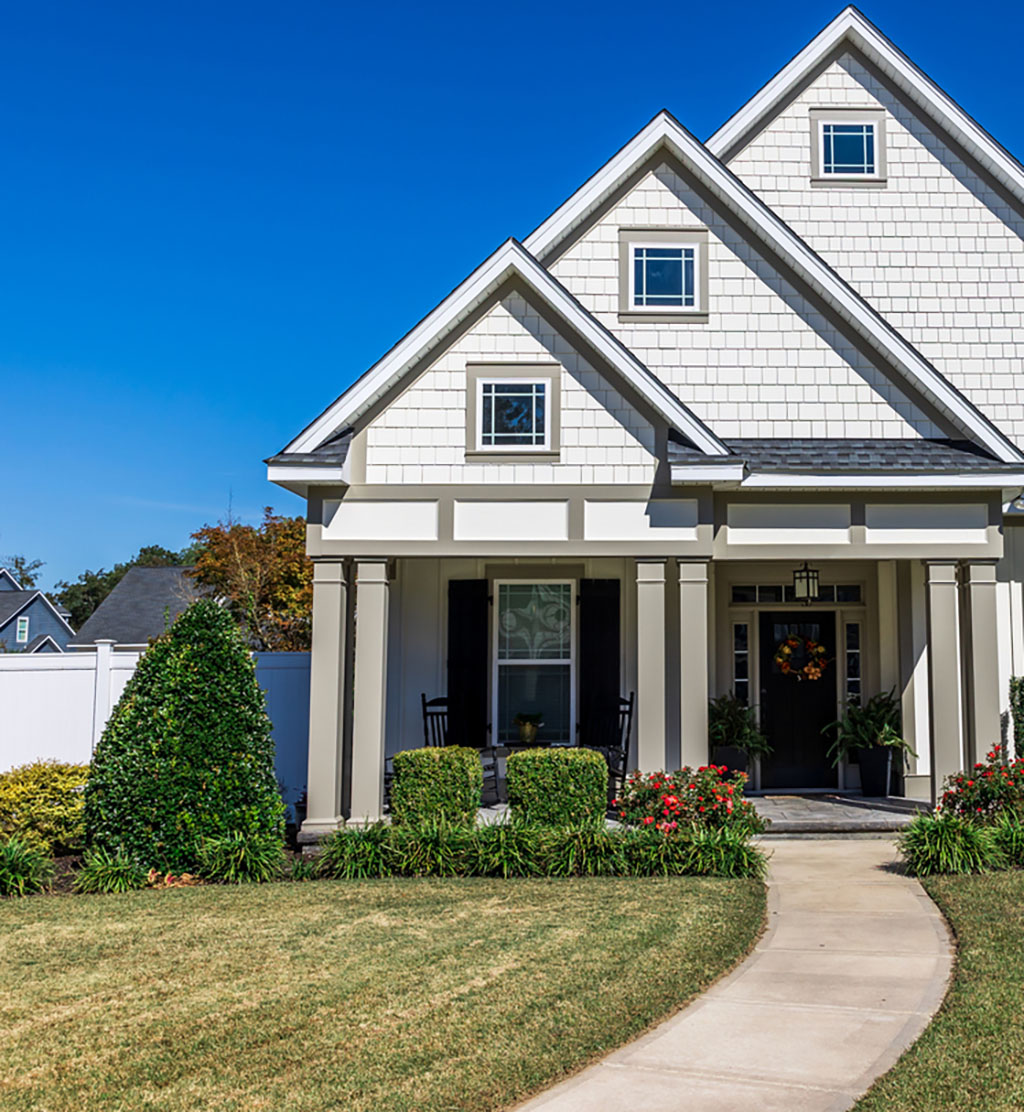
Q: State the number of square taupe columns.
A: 6